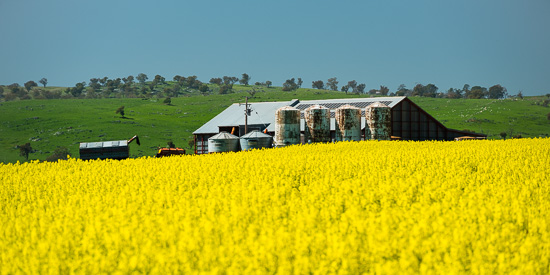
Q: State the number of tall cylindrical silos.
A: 4